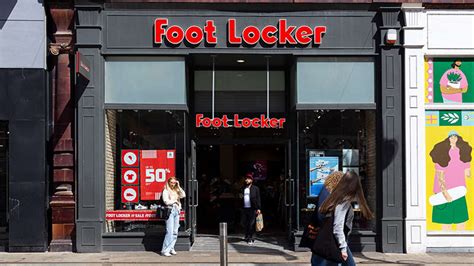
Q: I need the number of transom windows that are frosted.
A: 2